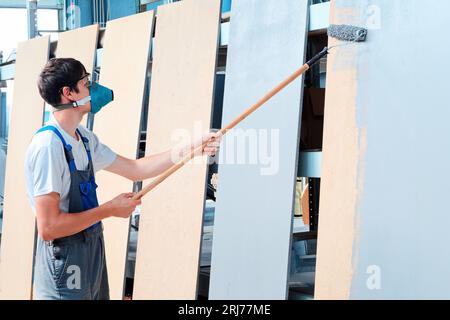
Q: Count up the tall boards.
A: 6